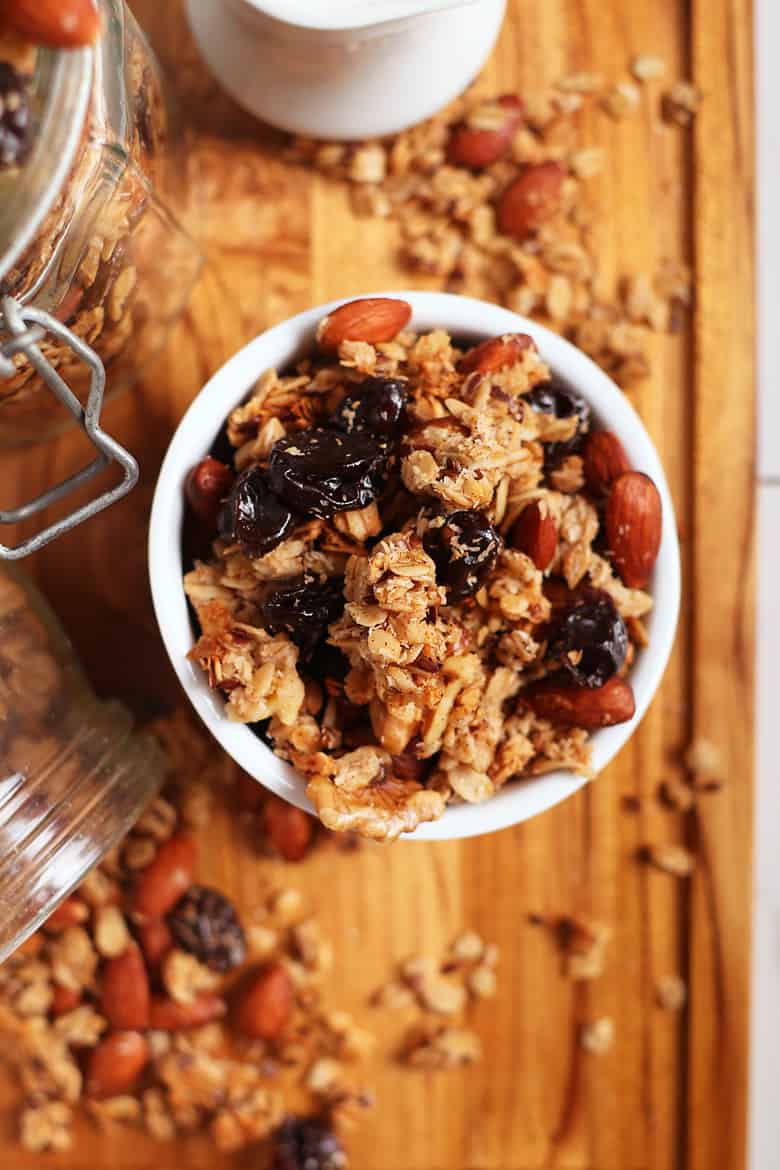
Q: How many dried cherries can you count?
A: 10